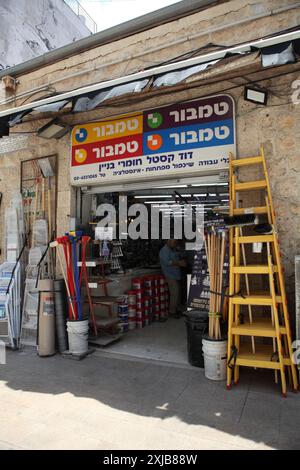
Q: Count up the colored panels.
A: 4